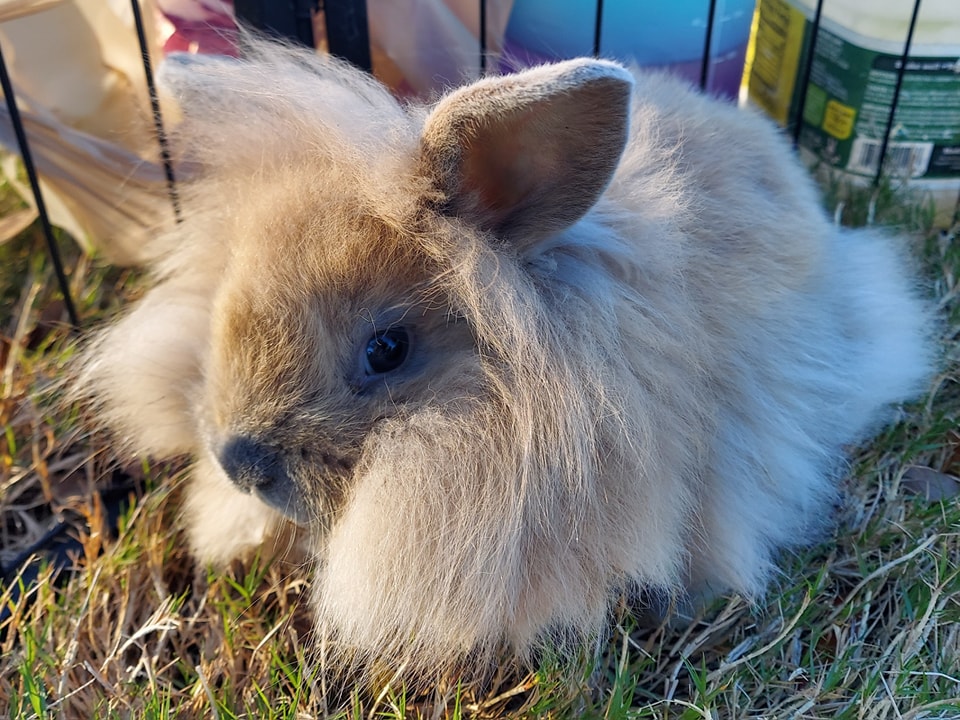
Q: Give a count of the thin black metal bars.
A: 7